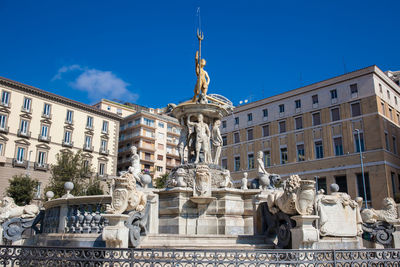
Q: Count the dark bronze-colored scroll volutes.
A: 4